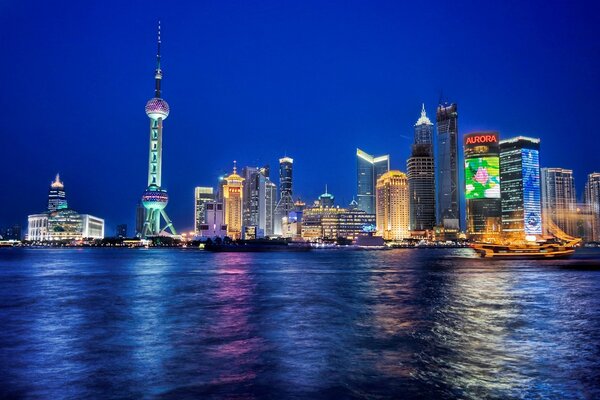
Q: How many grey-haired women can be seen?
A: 0